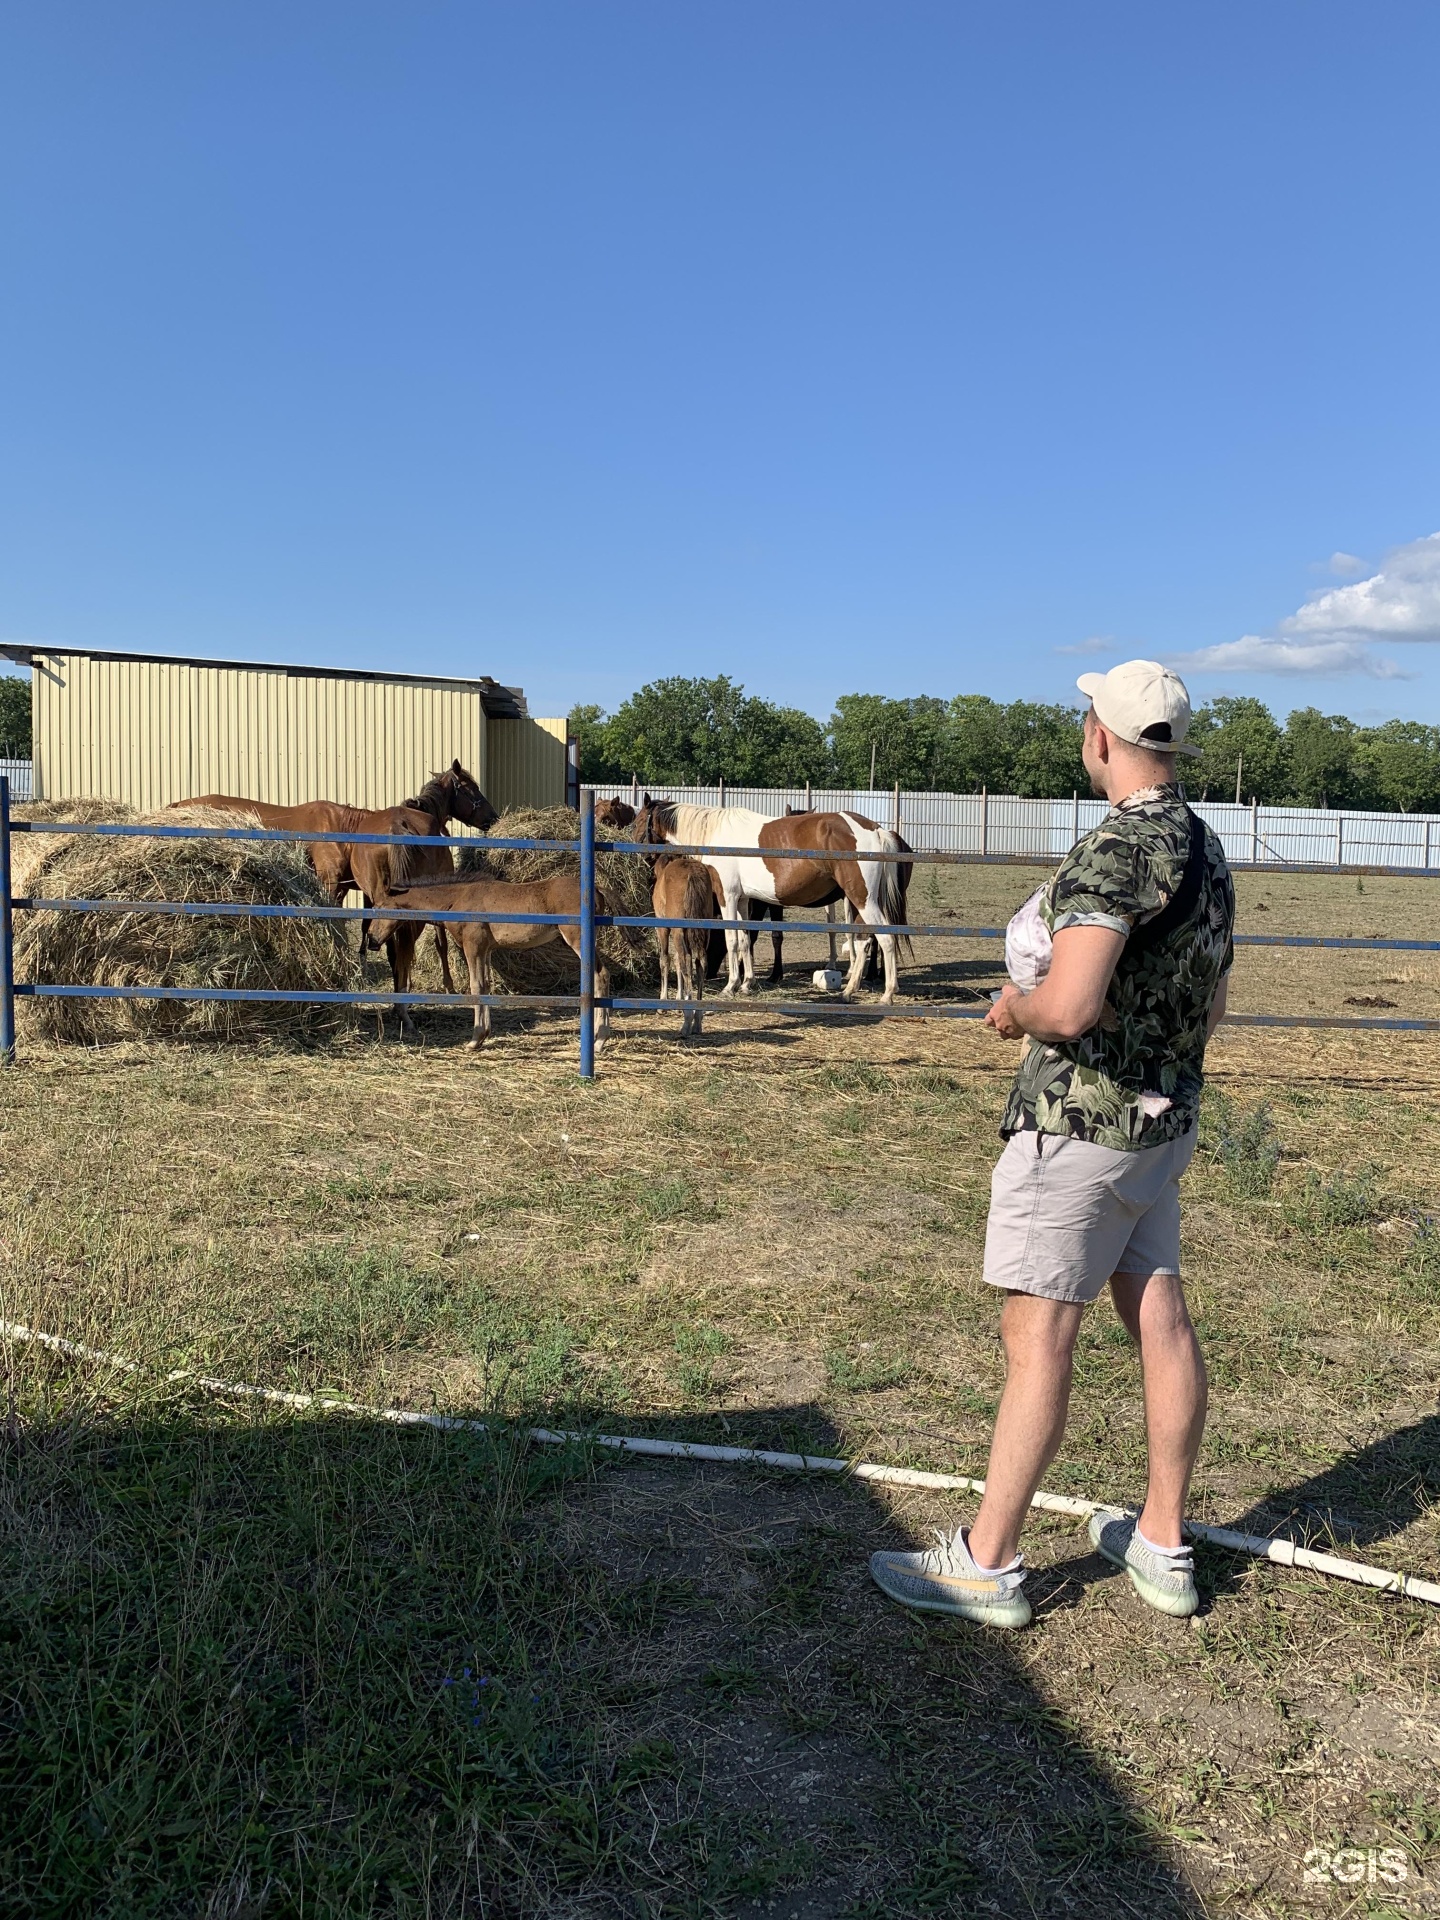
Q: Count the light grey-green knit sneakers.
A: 2